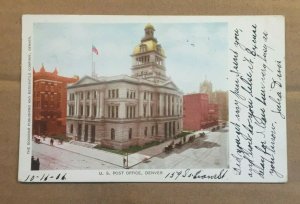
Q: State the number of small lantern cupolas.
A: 1